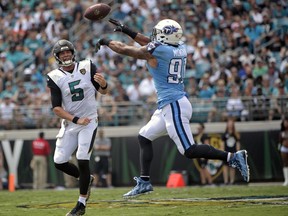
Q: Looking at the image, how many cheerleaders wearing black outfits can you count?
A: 2